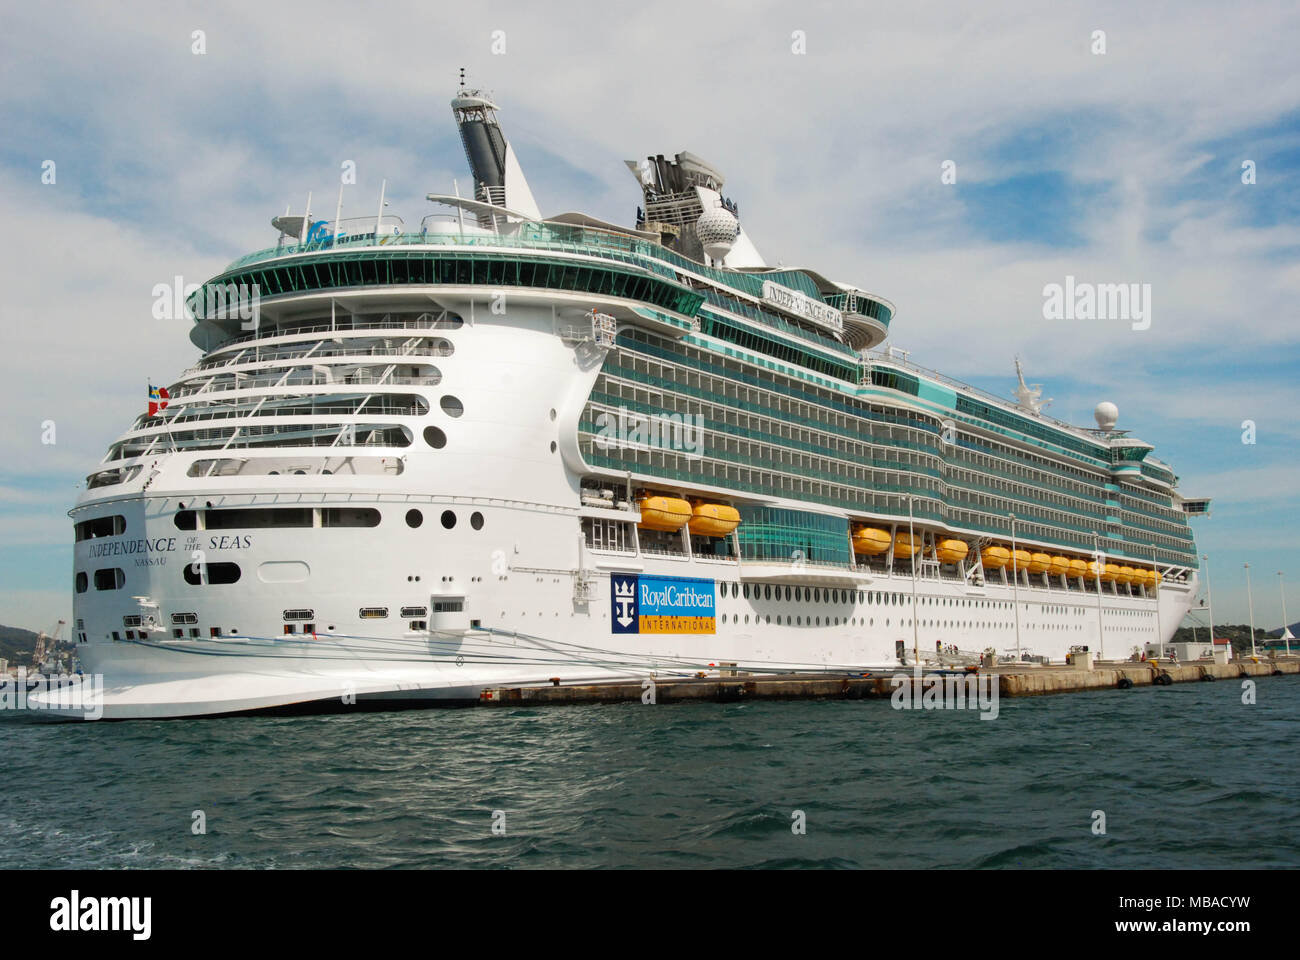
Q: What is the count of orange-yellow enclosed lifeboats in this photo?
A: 15